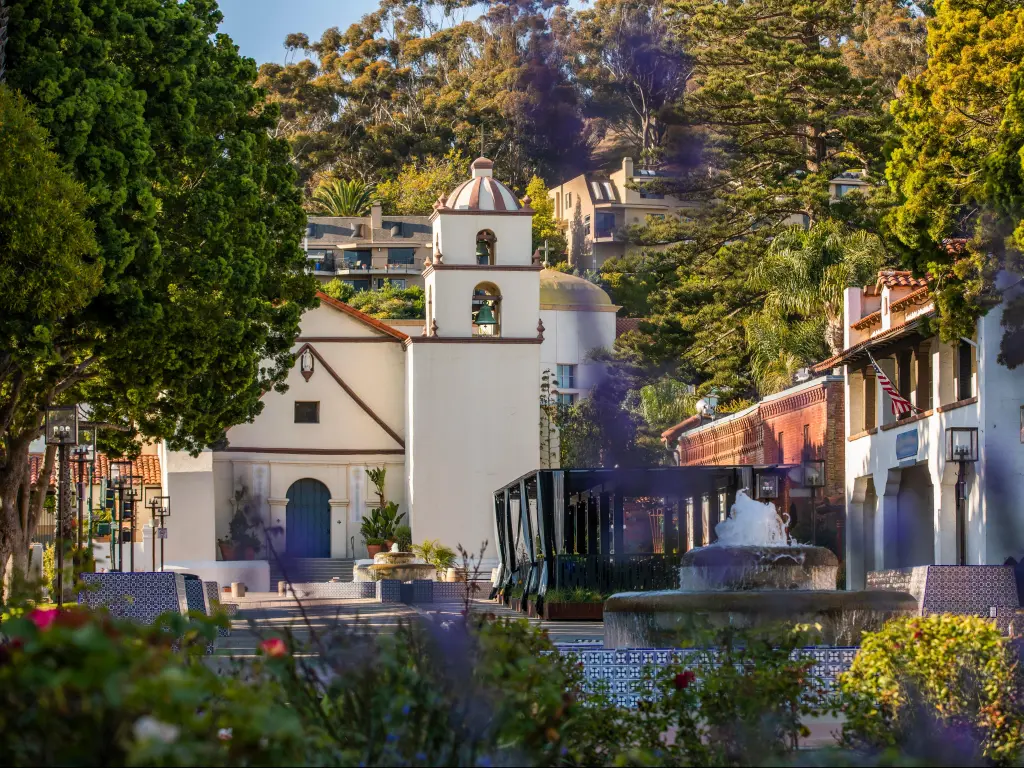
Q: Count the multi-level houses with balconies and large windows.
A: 2